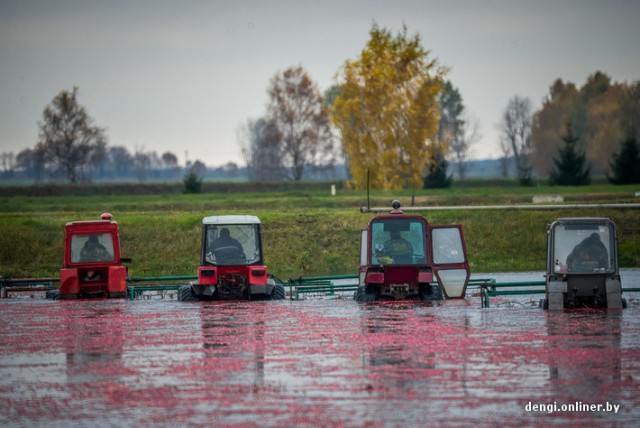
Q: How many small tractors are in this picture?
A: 4